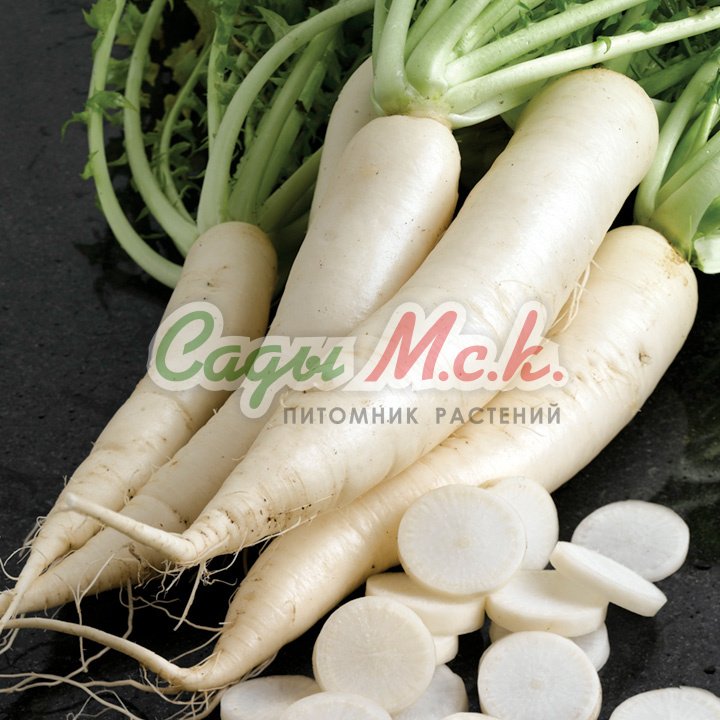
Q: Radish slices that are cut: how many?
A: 15